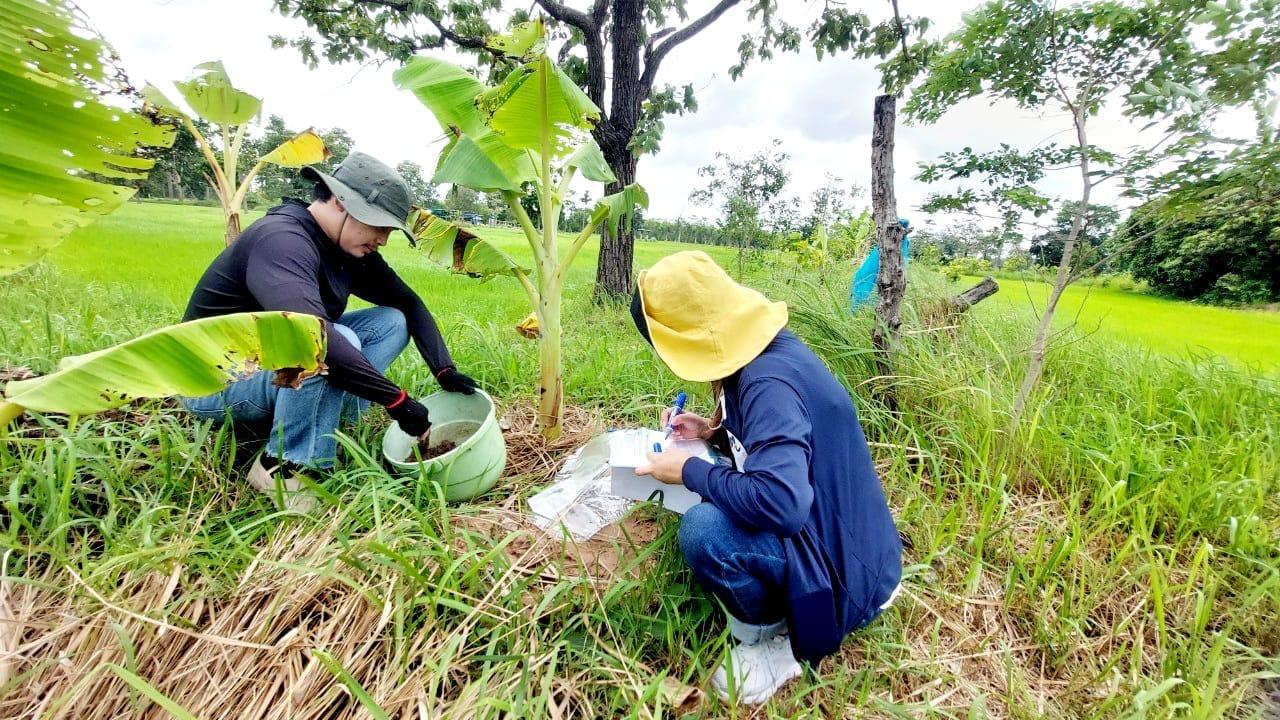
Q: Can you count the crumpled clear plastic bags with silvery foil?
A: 1